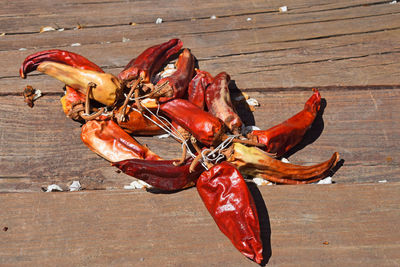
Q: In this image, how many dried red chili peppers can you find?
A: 14